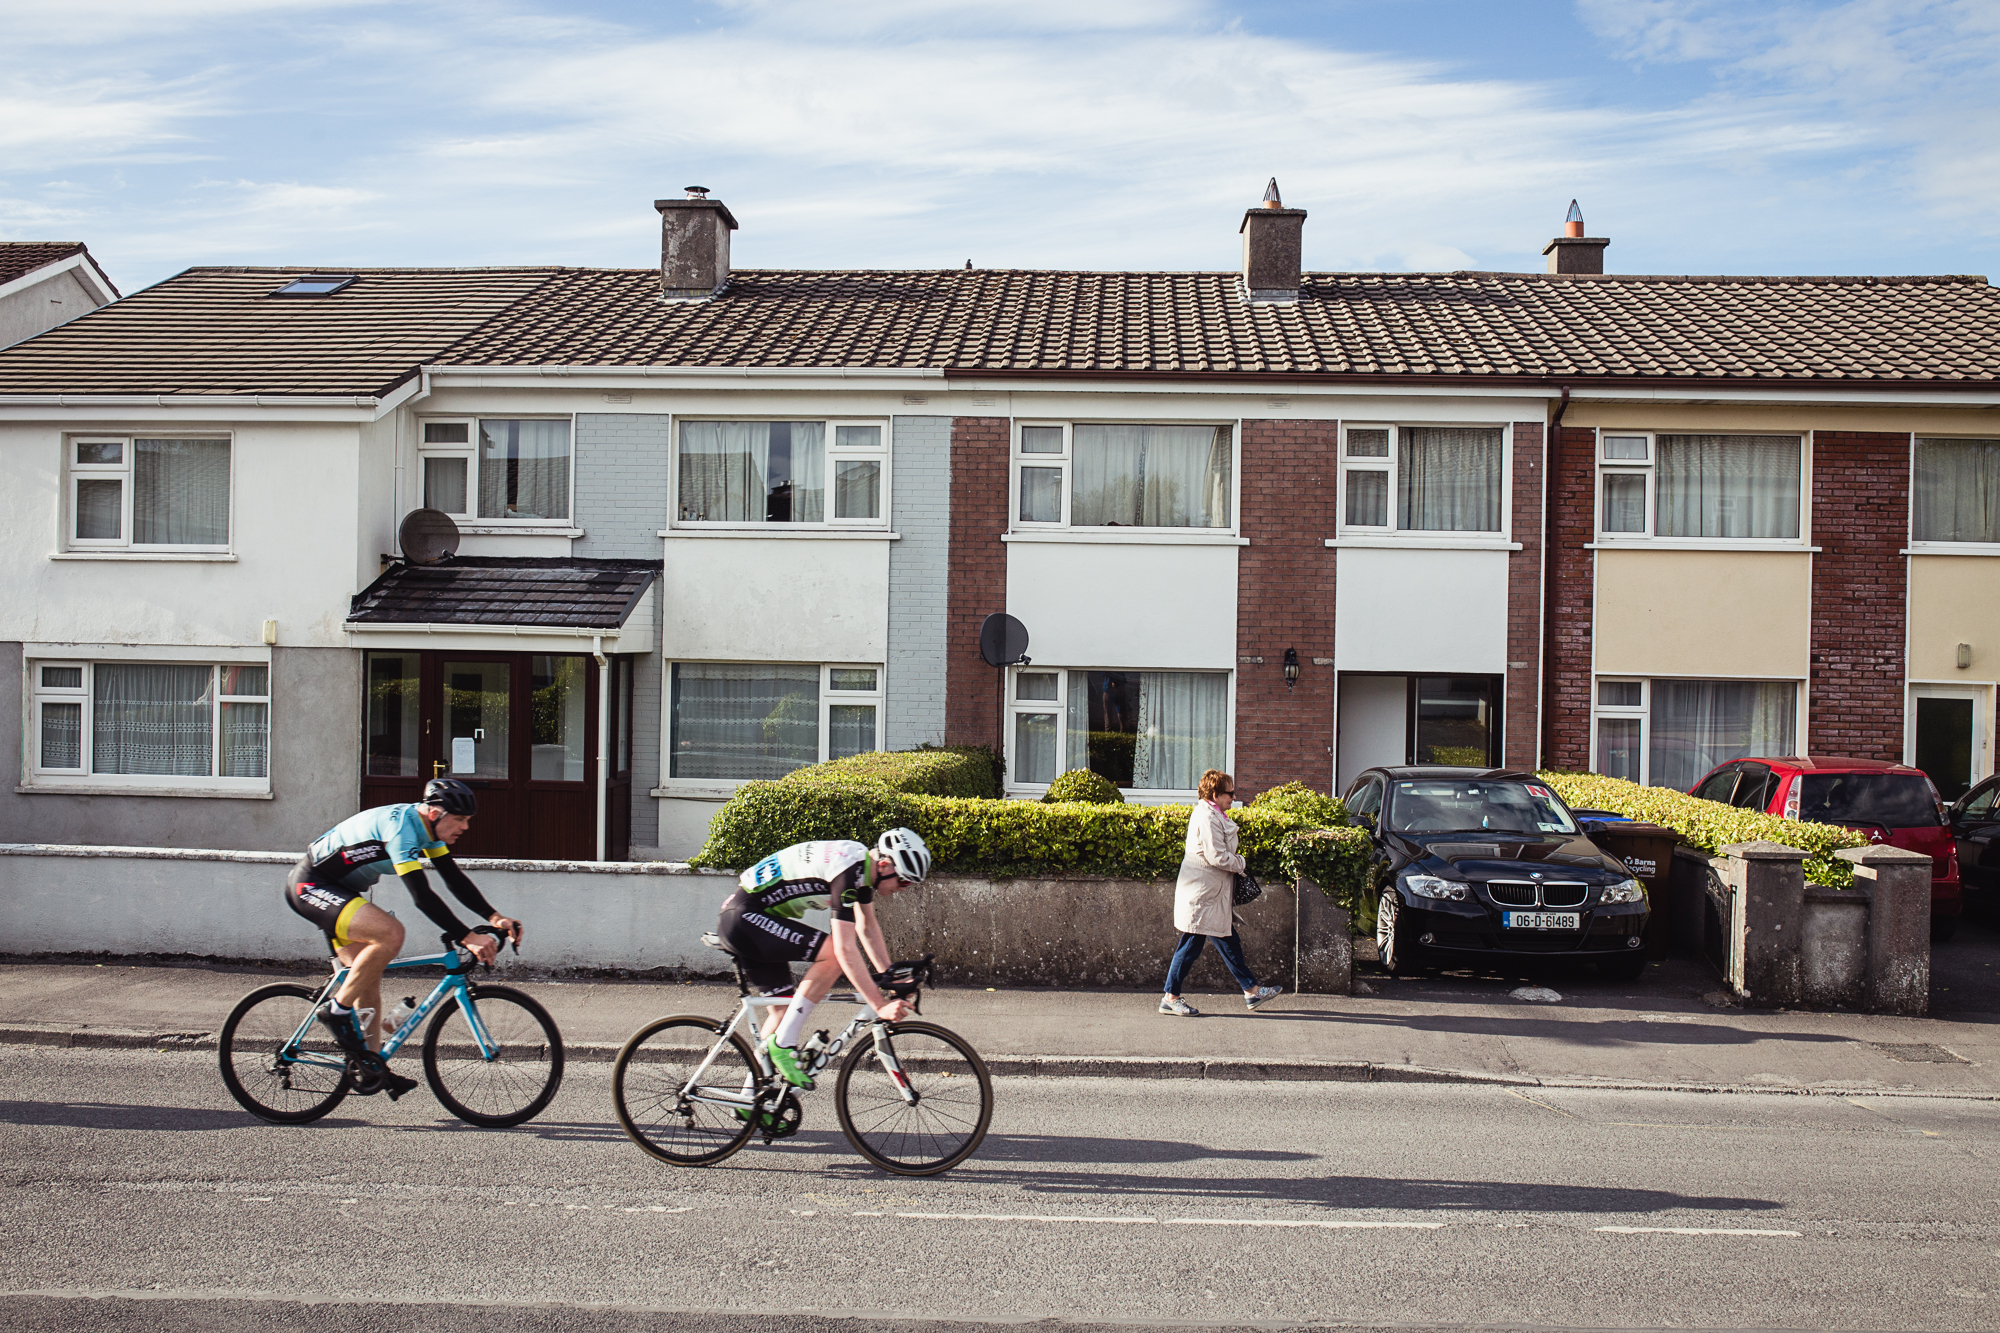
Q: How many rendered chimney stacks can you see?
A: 3